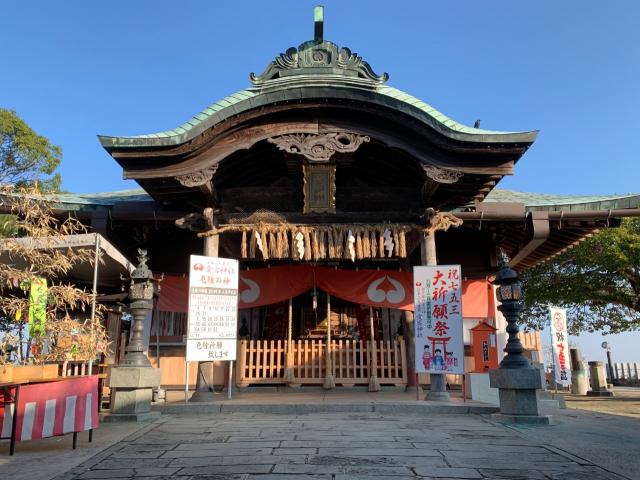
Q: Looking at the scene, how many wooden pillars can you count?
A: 2